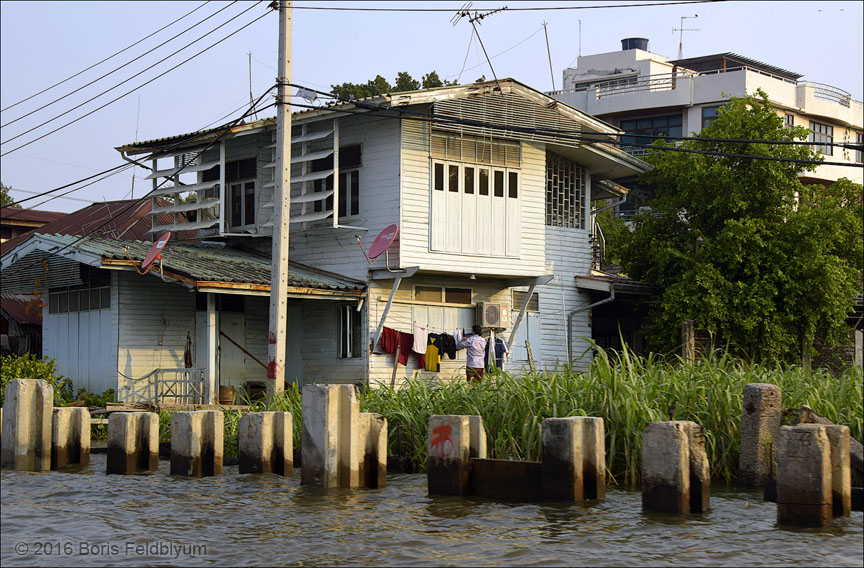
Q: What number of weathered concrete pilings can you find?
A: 12